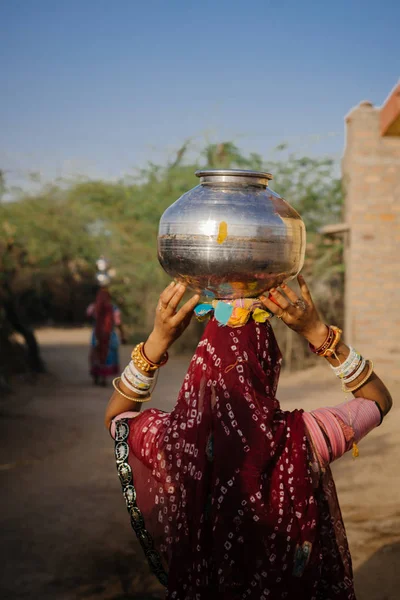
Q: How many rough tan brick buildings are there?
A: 1